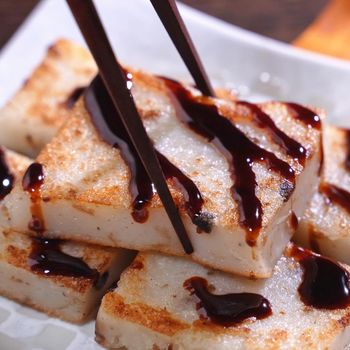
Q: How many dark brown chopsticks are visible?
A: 2